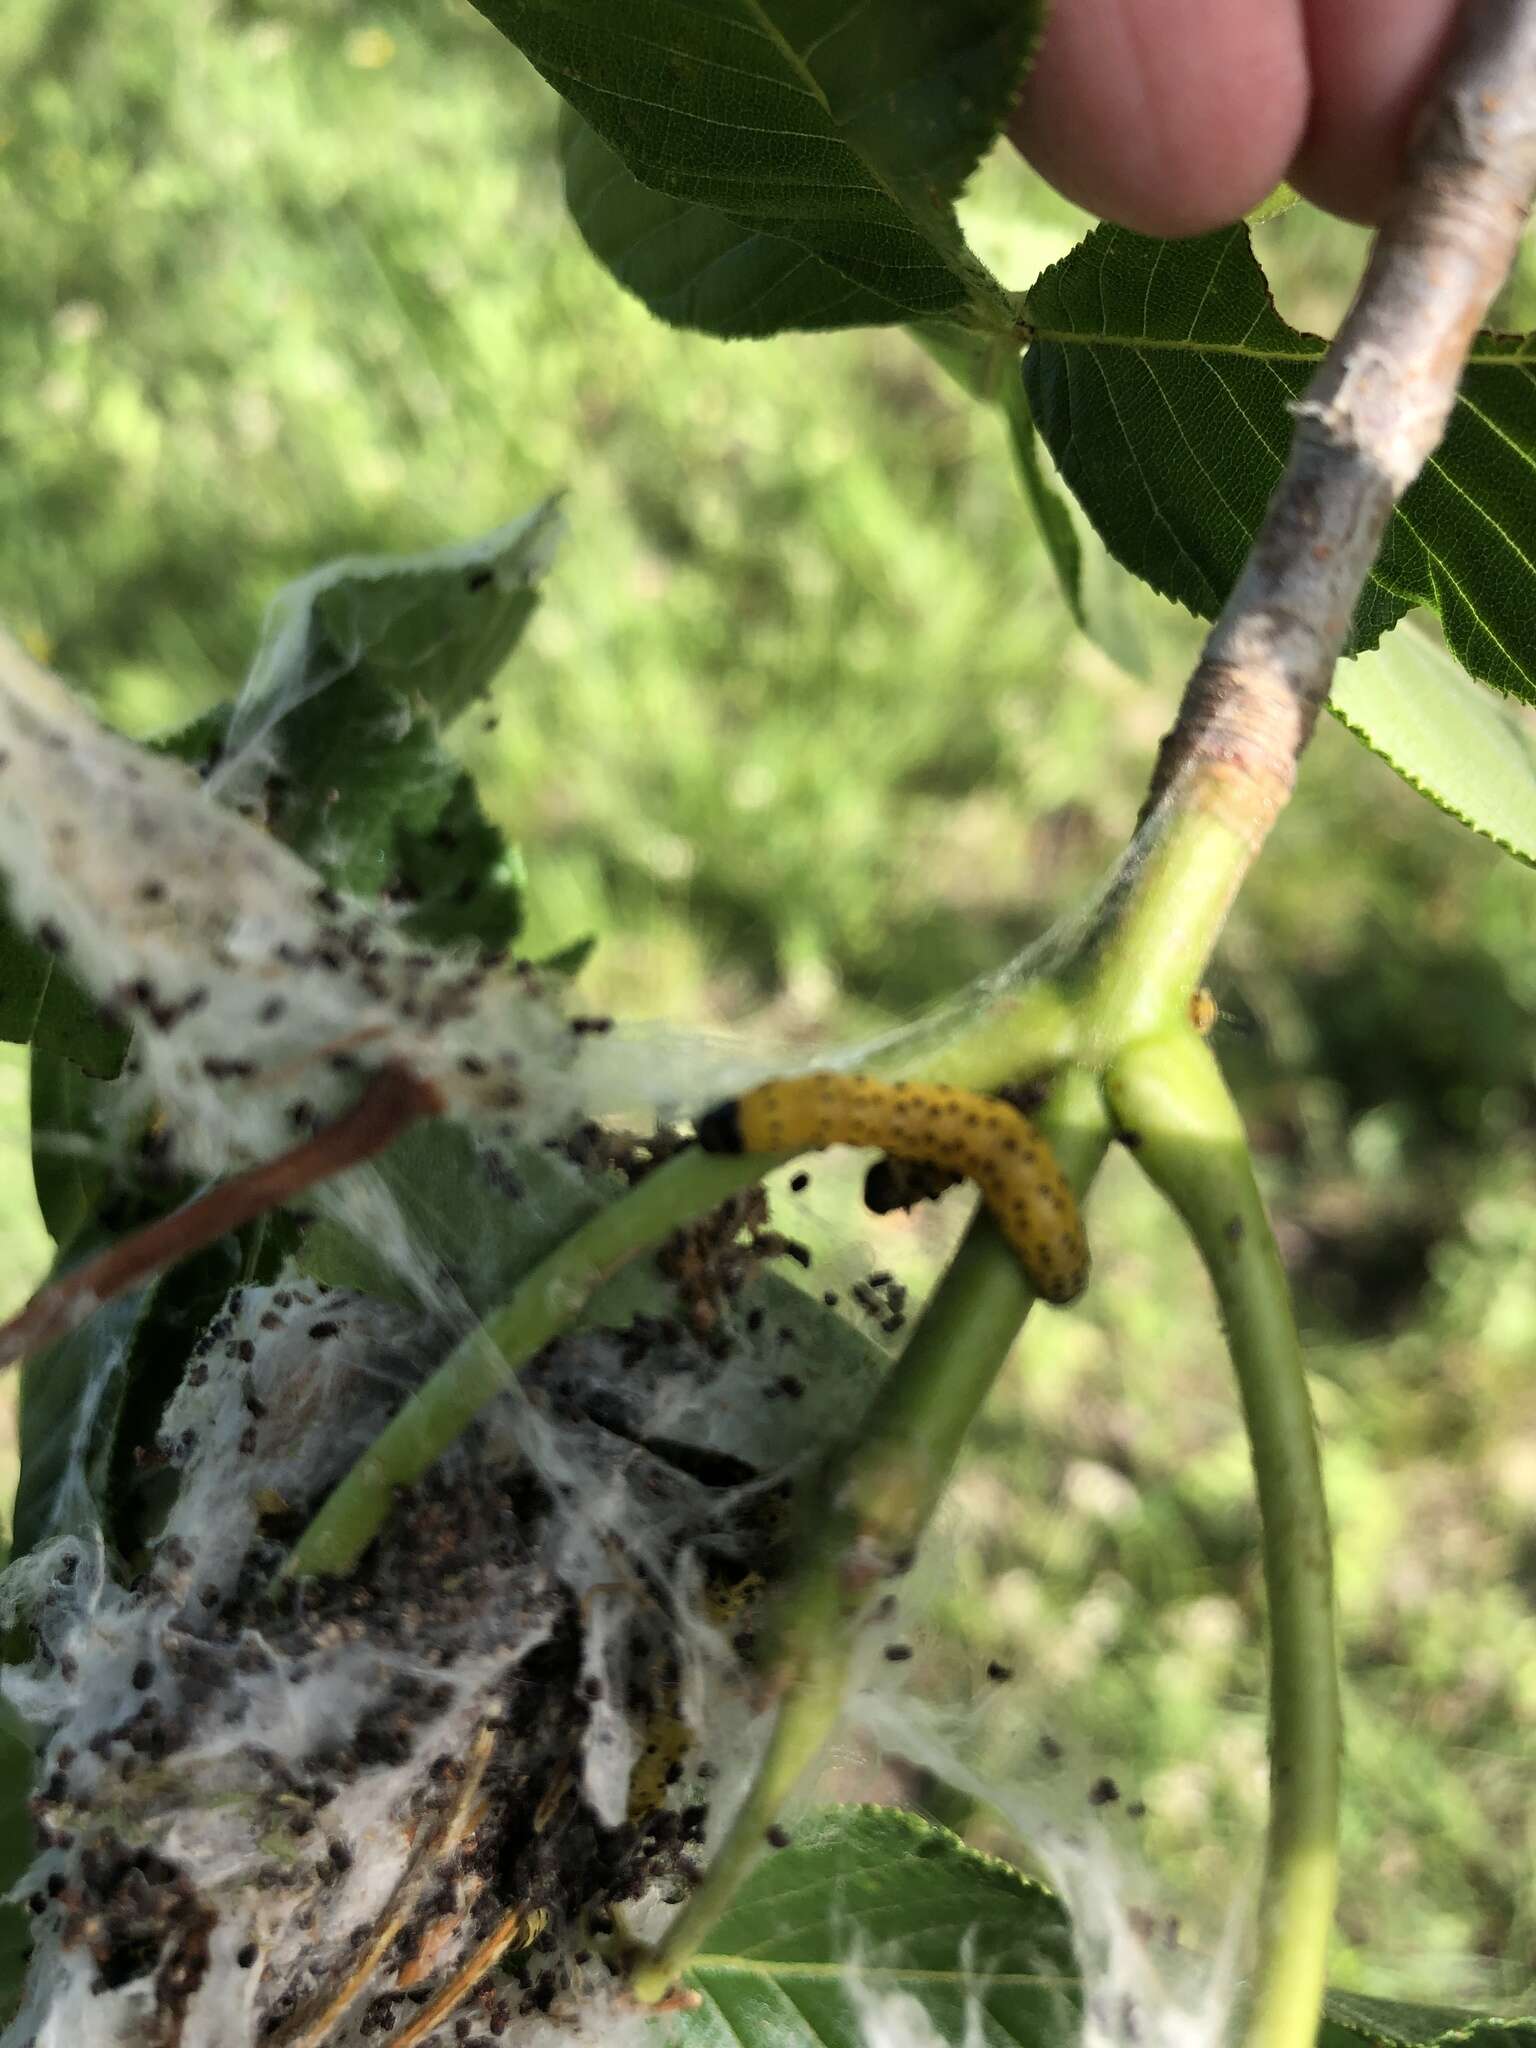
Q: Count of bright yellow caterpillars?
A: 1